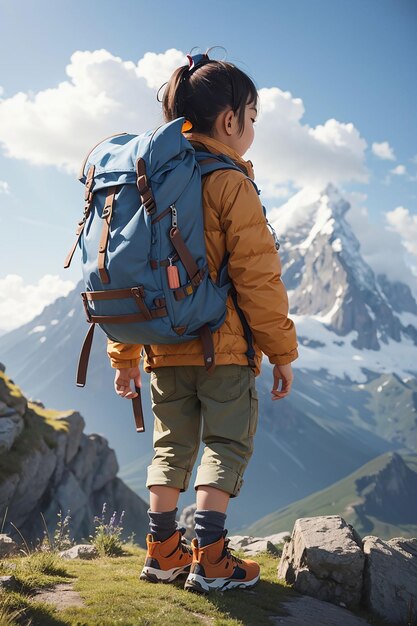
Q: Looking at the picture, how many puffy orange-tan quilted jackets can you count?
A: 1